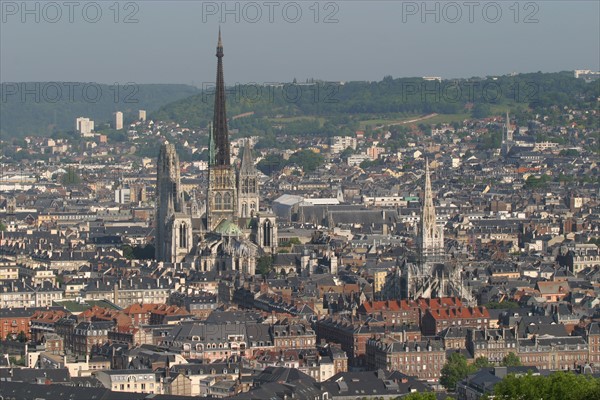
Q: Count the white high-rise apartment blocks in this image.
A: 3